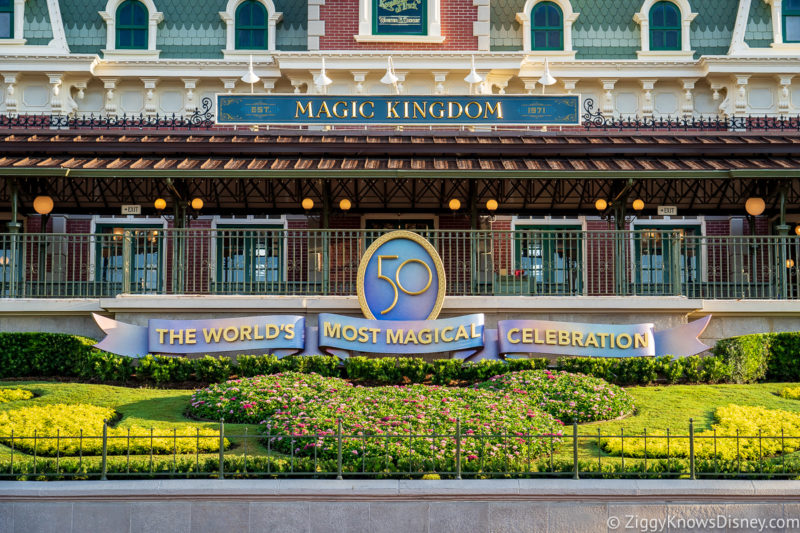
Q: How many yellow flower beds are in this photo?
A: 4